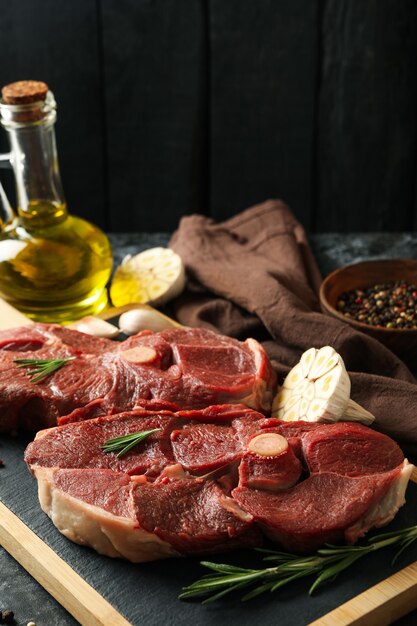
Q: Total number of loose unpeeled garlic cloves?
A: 2